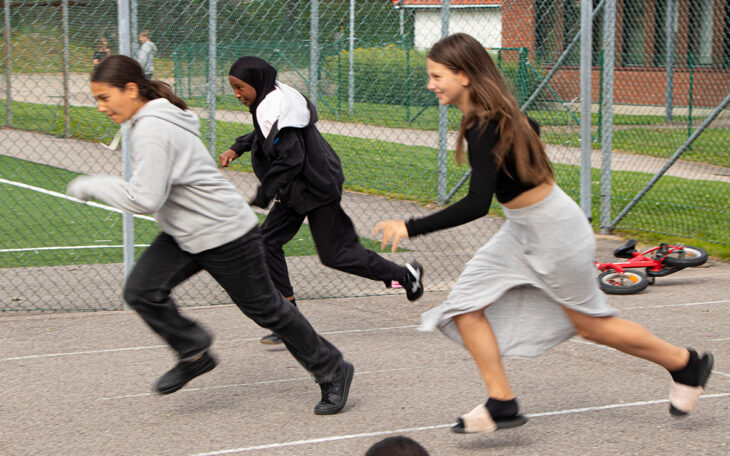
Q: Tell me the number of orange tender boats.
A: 0